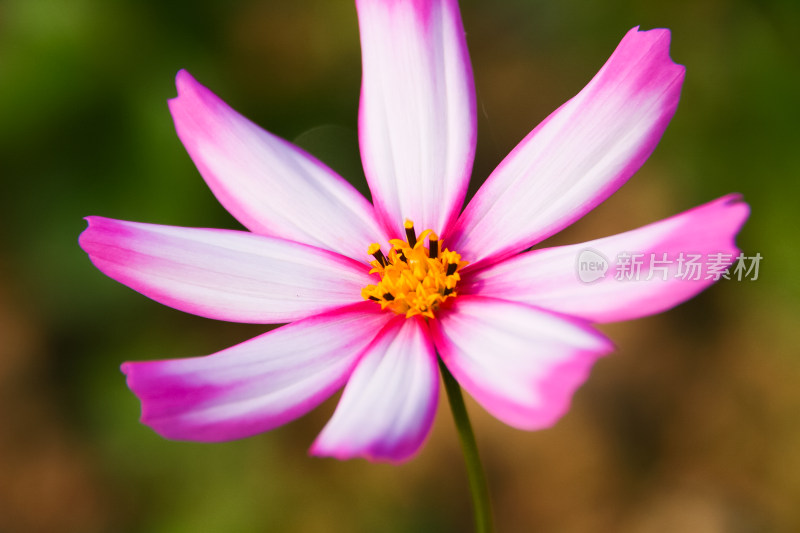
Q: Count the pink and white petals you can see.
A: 8